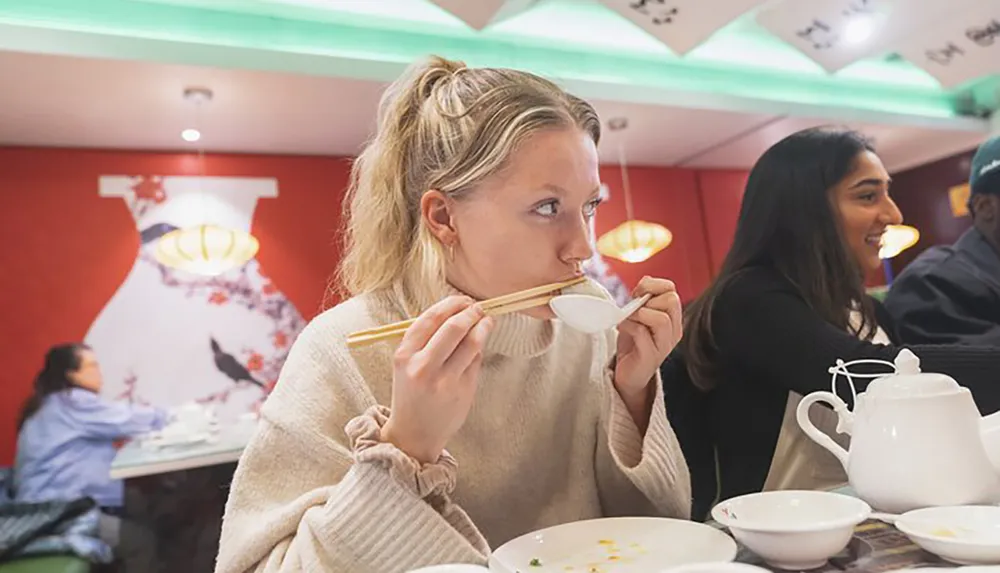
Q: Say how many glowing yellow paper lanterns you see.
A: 3